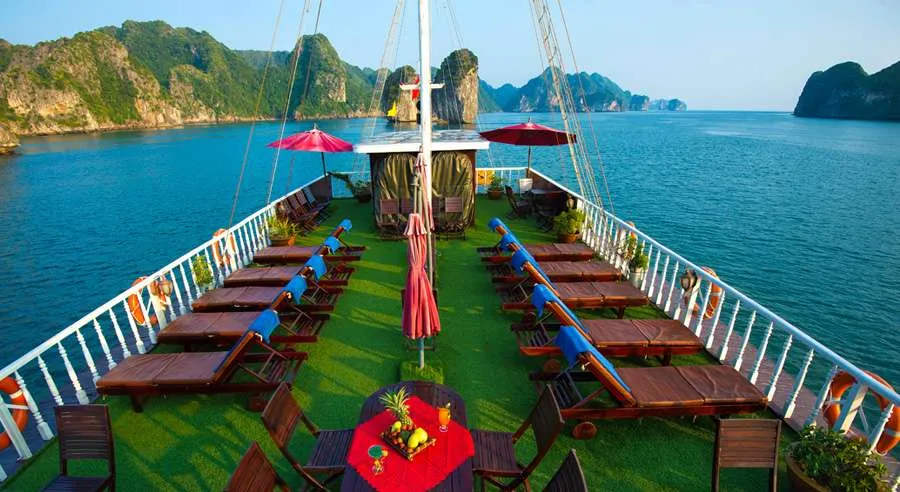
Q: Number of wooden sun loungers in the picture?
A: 10